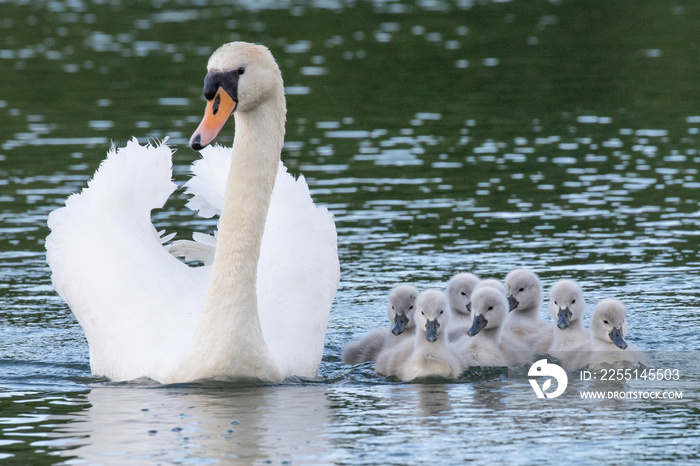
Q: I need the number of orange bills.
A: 1